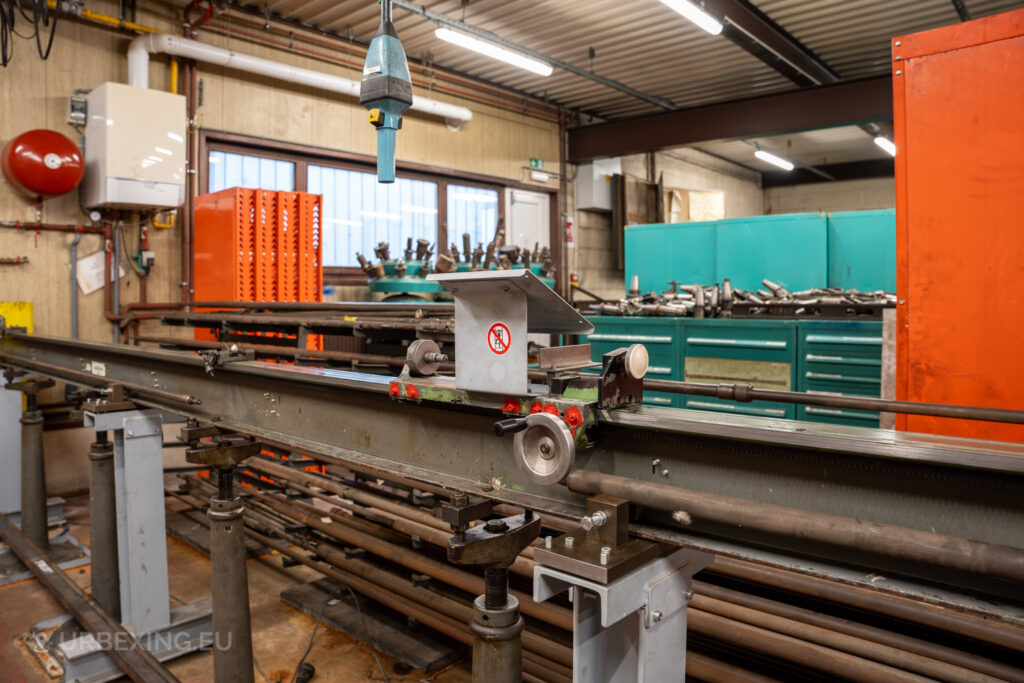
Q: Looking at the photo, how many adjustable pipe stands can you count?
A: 4